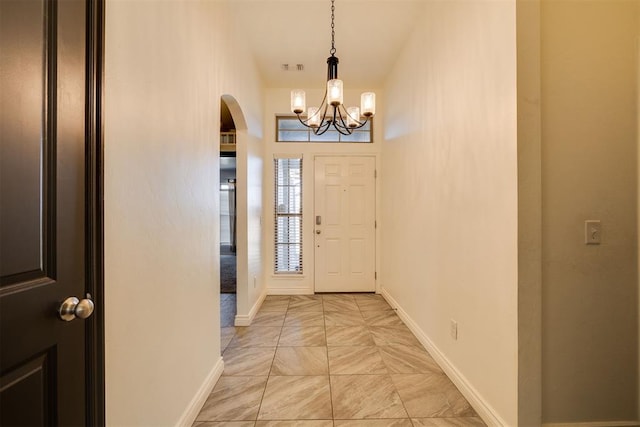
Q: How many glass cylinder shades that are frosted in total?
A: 5